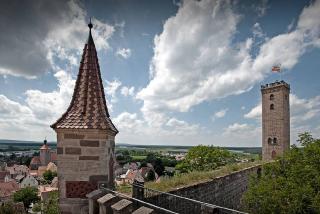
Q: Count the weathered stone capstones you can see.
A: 4